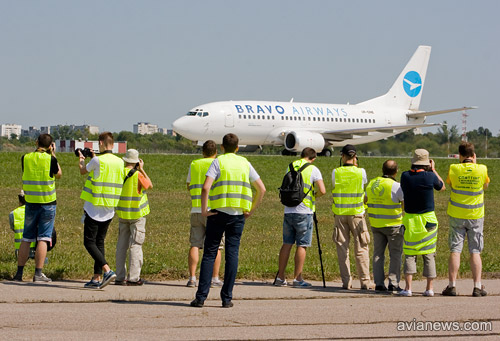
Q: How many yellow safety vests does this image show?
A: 11